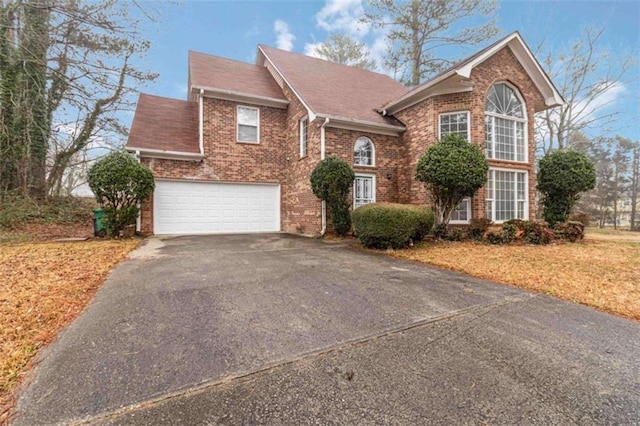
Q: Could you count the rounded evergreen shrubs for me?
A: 5